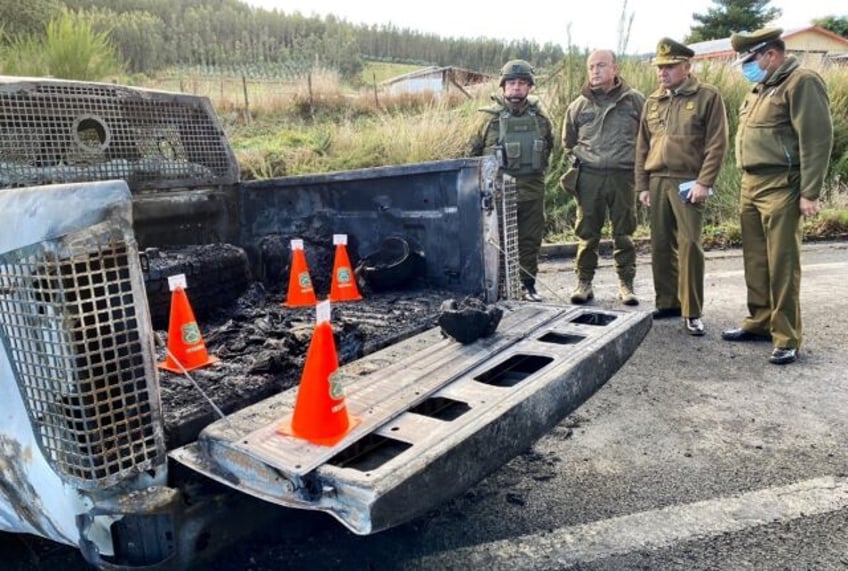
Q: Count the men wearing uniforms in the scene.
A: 4